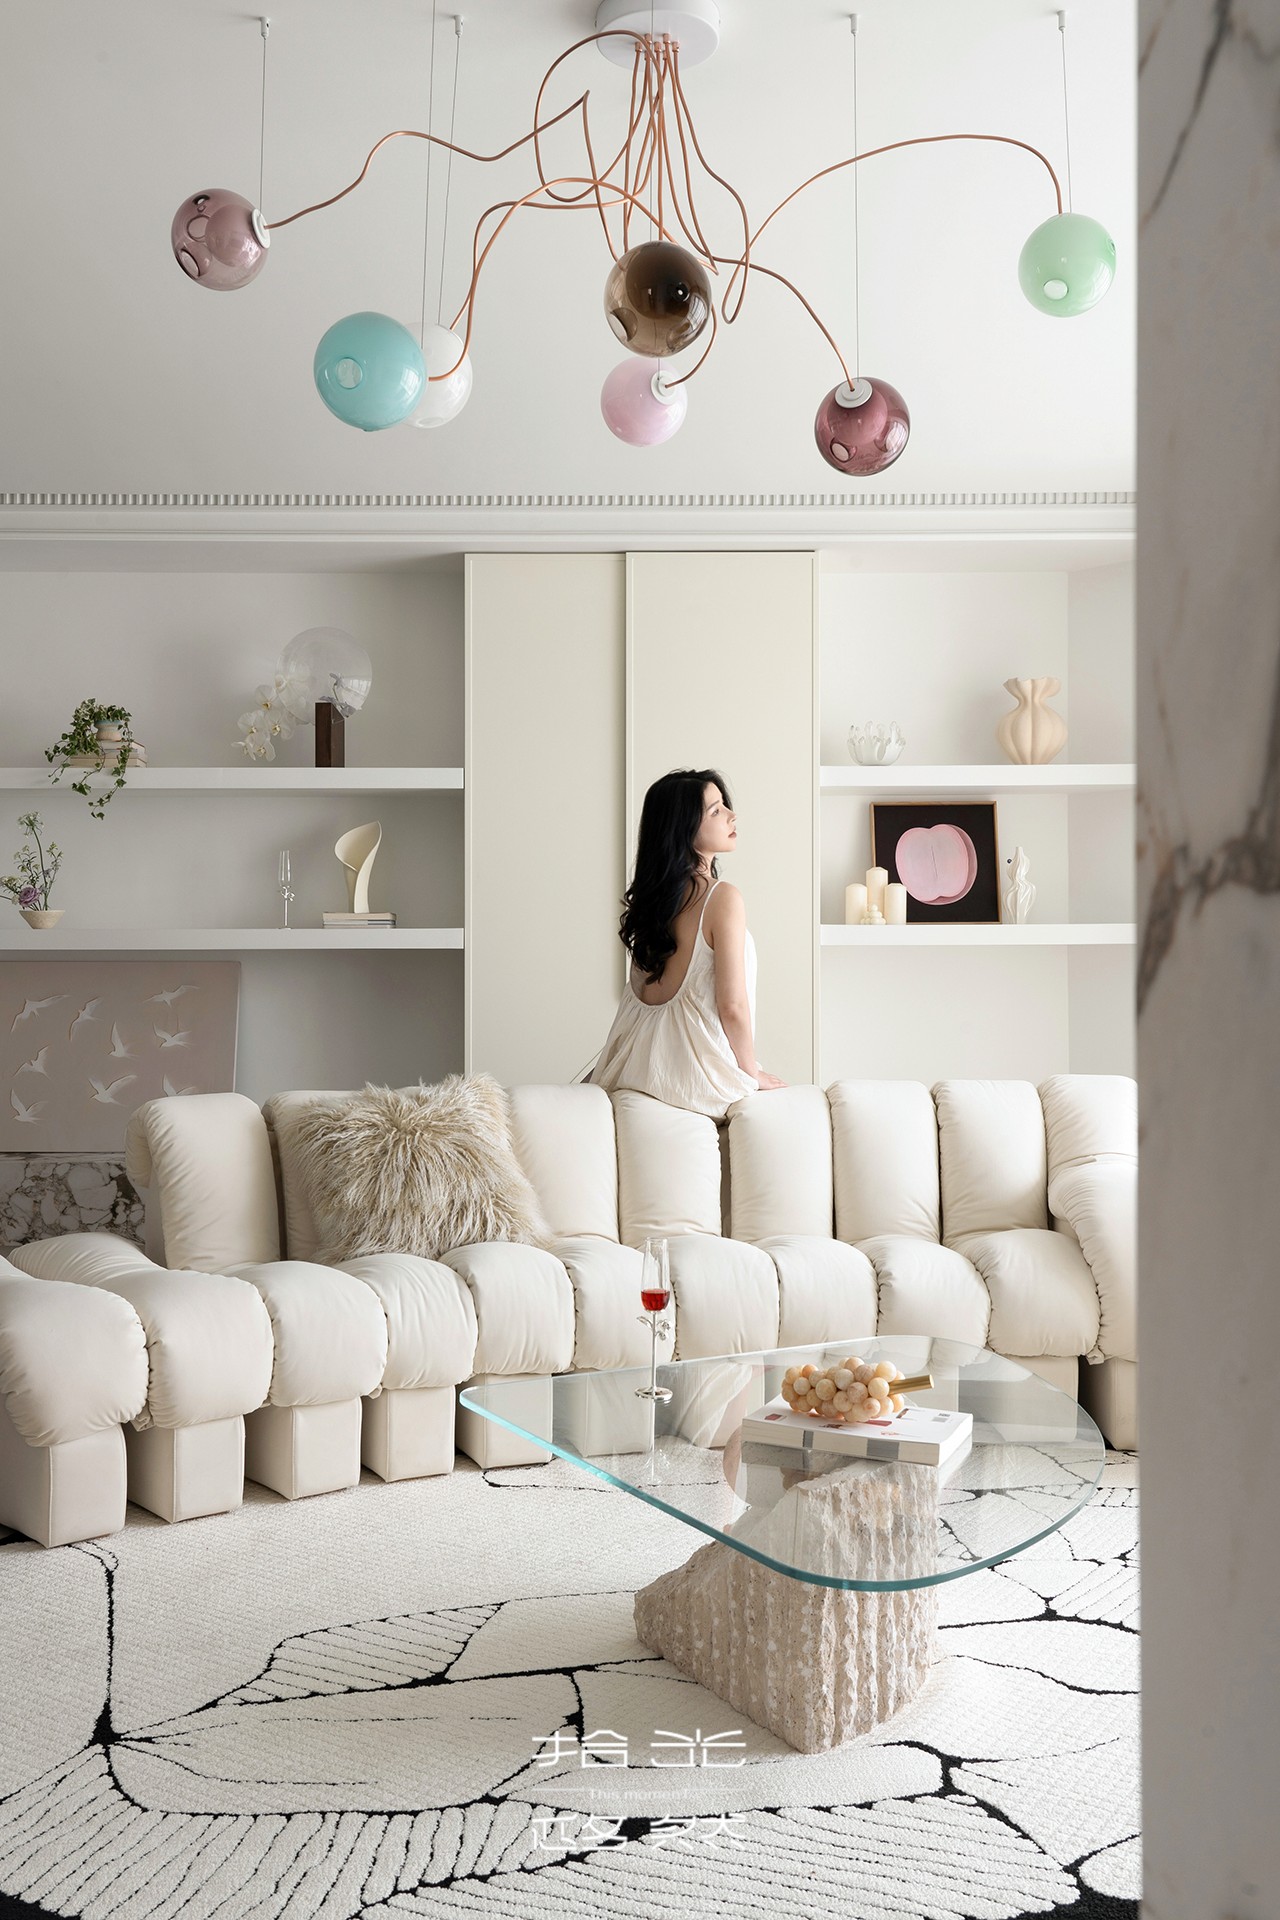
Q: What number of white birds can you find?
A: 9